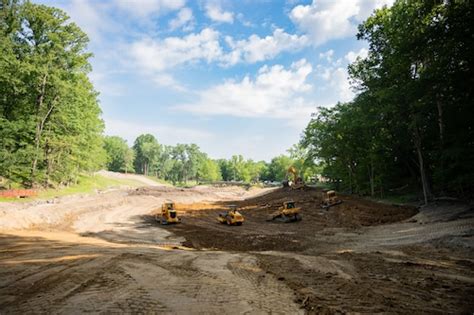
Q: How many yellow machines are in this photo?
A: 5